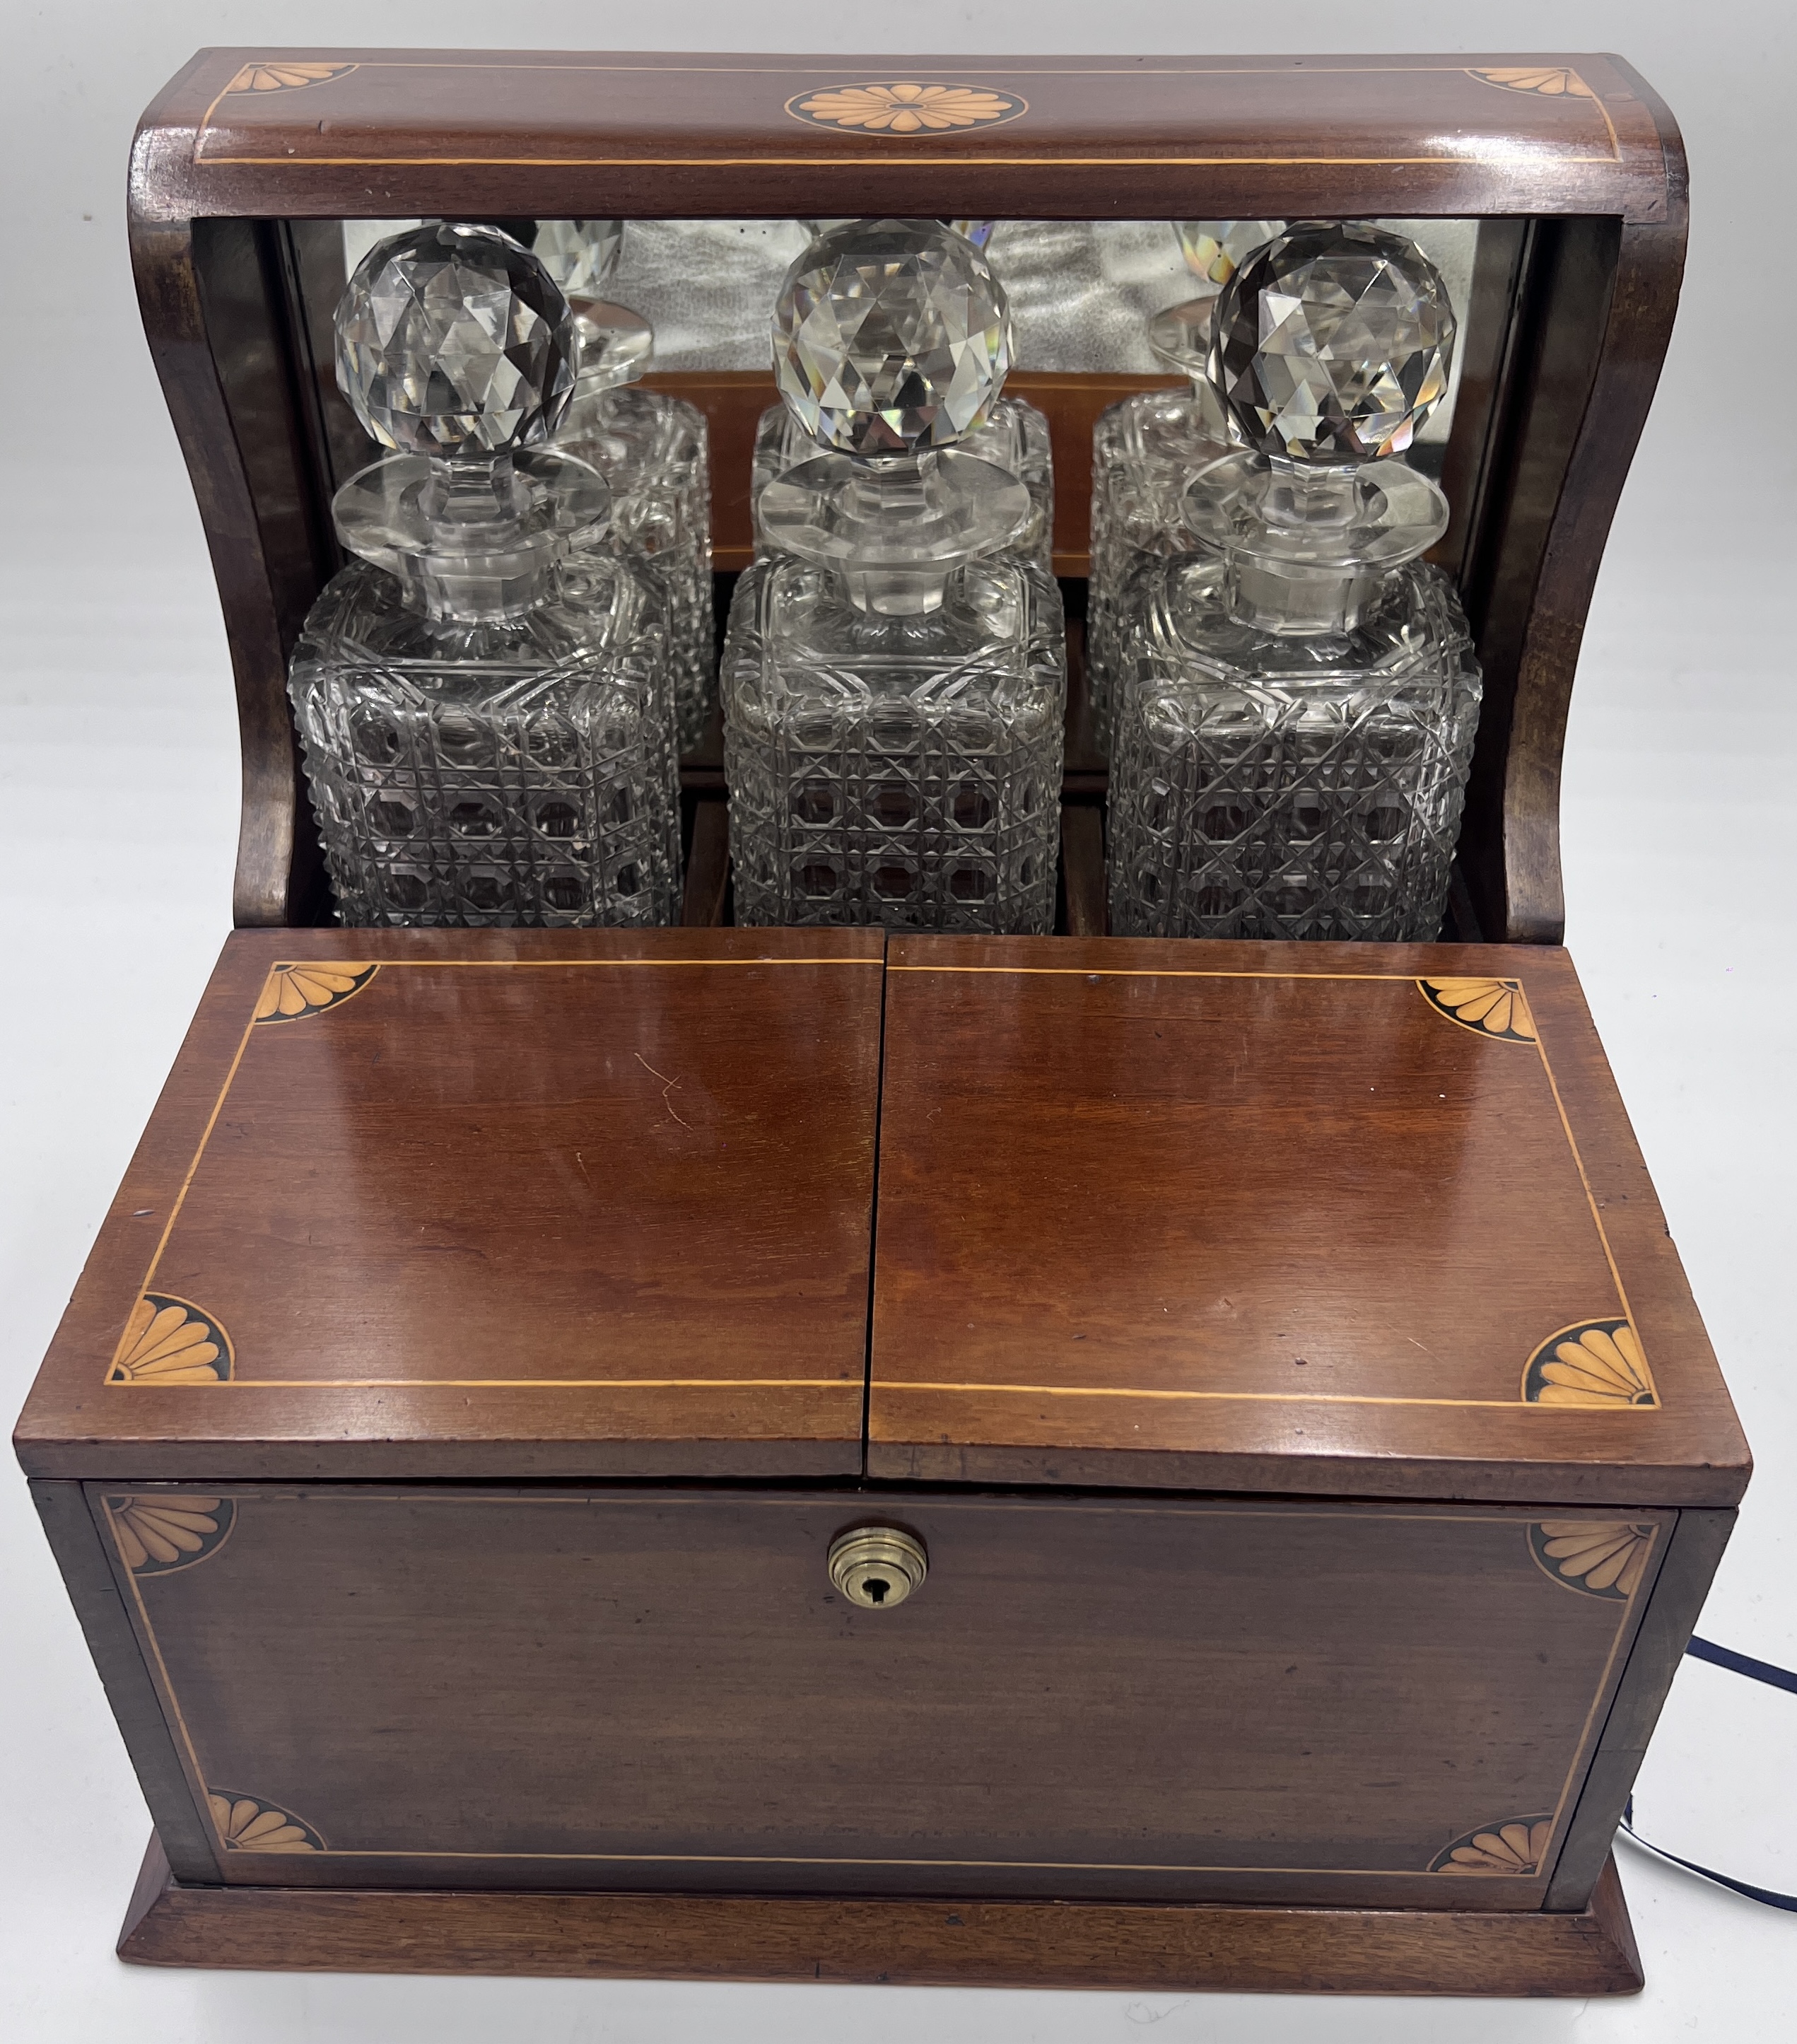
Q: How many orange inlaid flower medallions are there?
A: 11